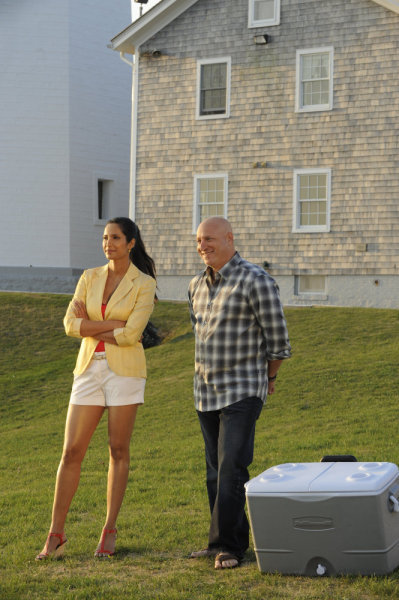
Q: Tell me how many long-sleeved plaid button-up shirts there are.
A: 1